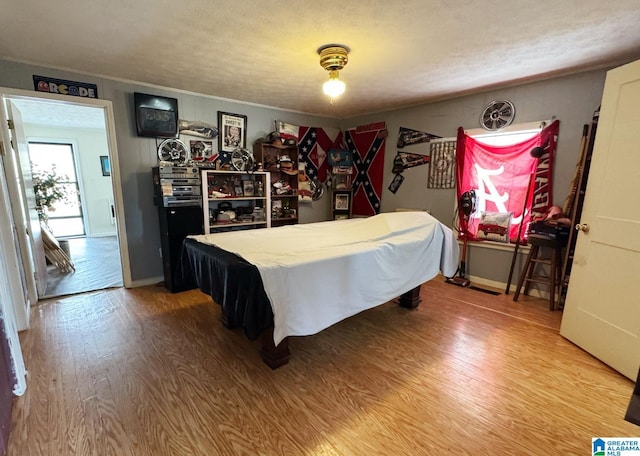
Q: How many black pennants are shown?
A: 2